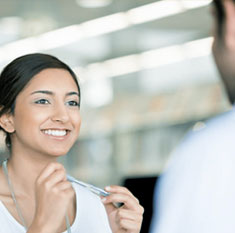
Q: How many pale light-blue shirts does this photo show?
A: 1